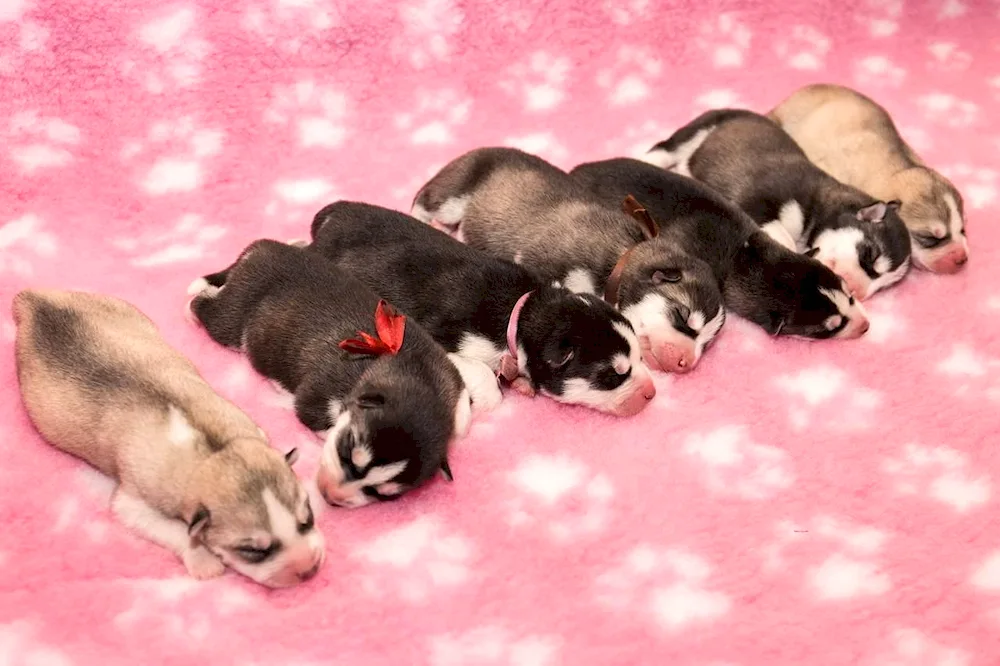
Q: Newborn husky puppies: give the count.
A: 7